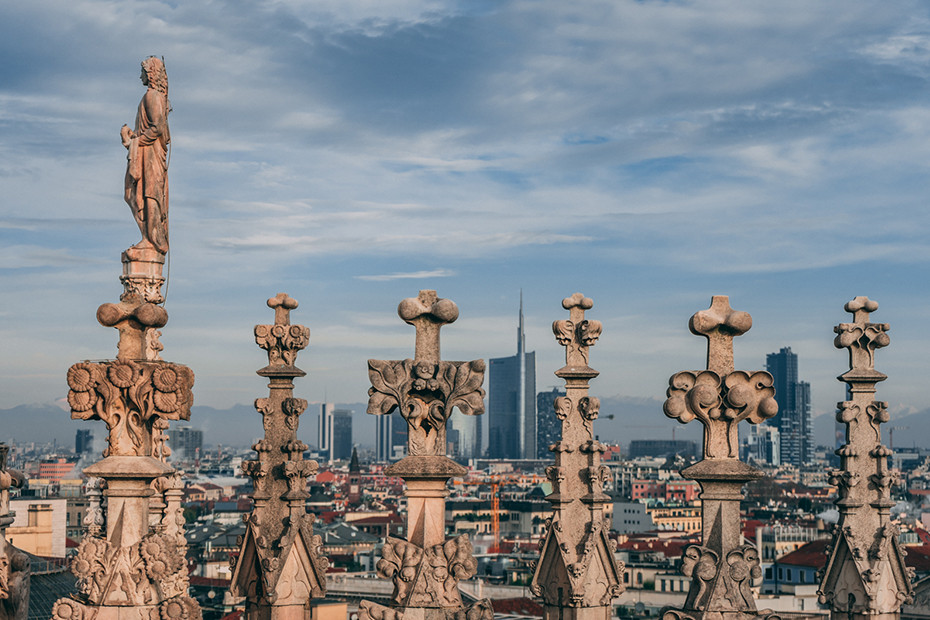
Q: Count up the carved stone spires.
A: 6